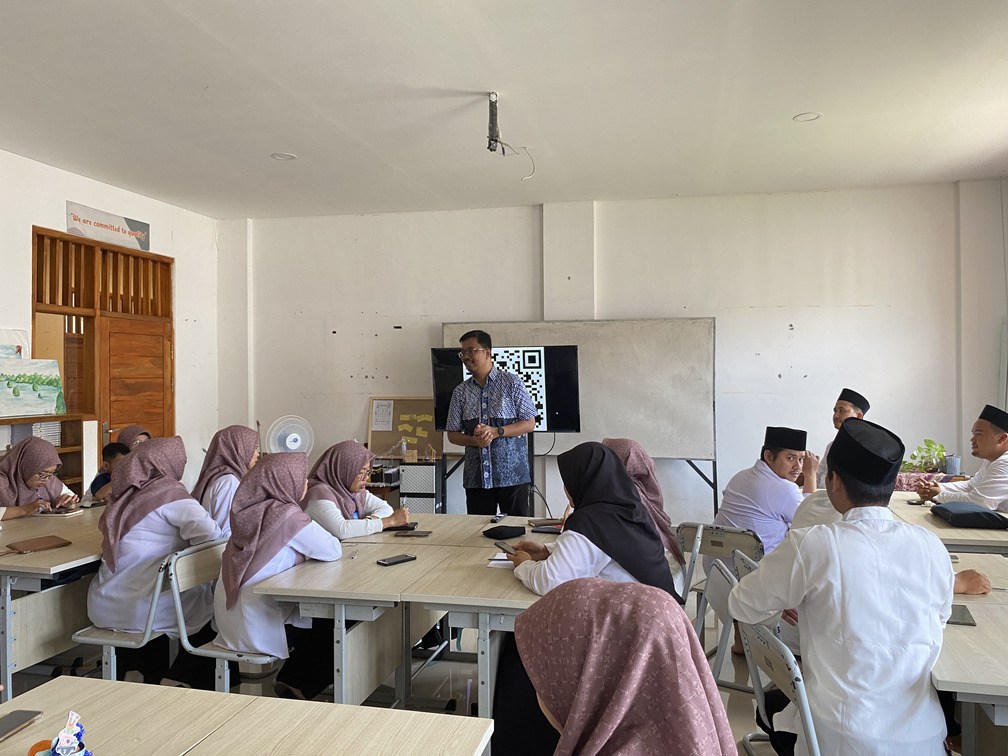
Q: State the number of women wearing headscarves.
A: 9